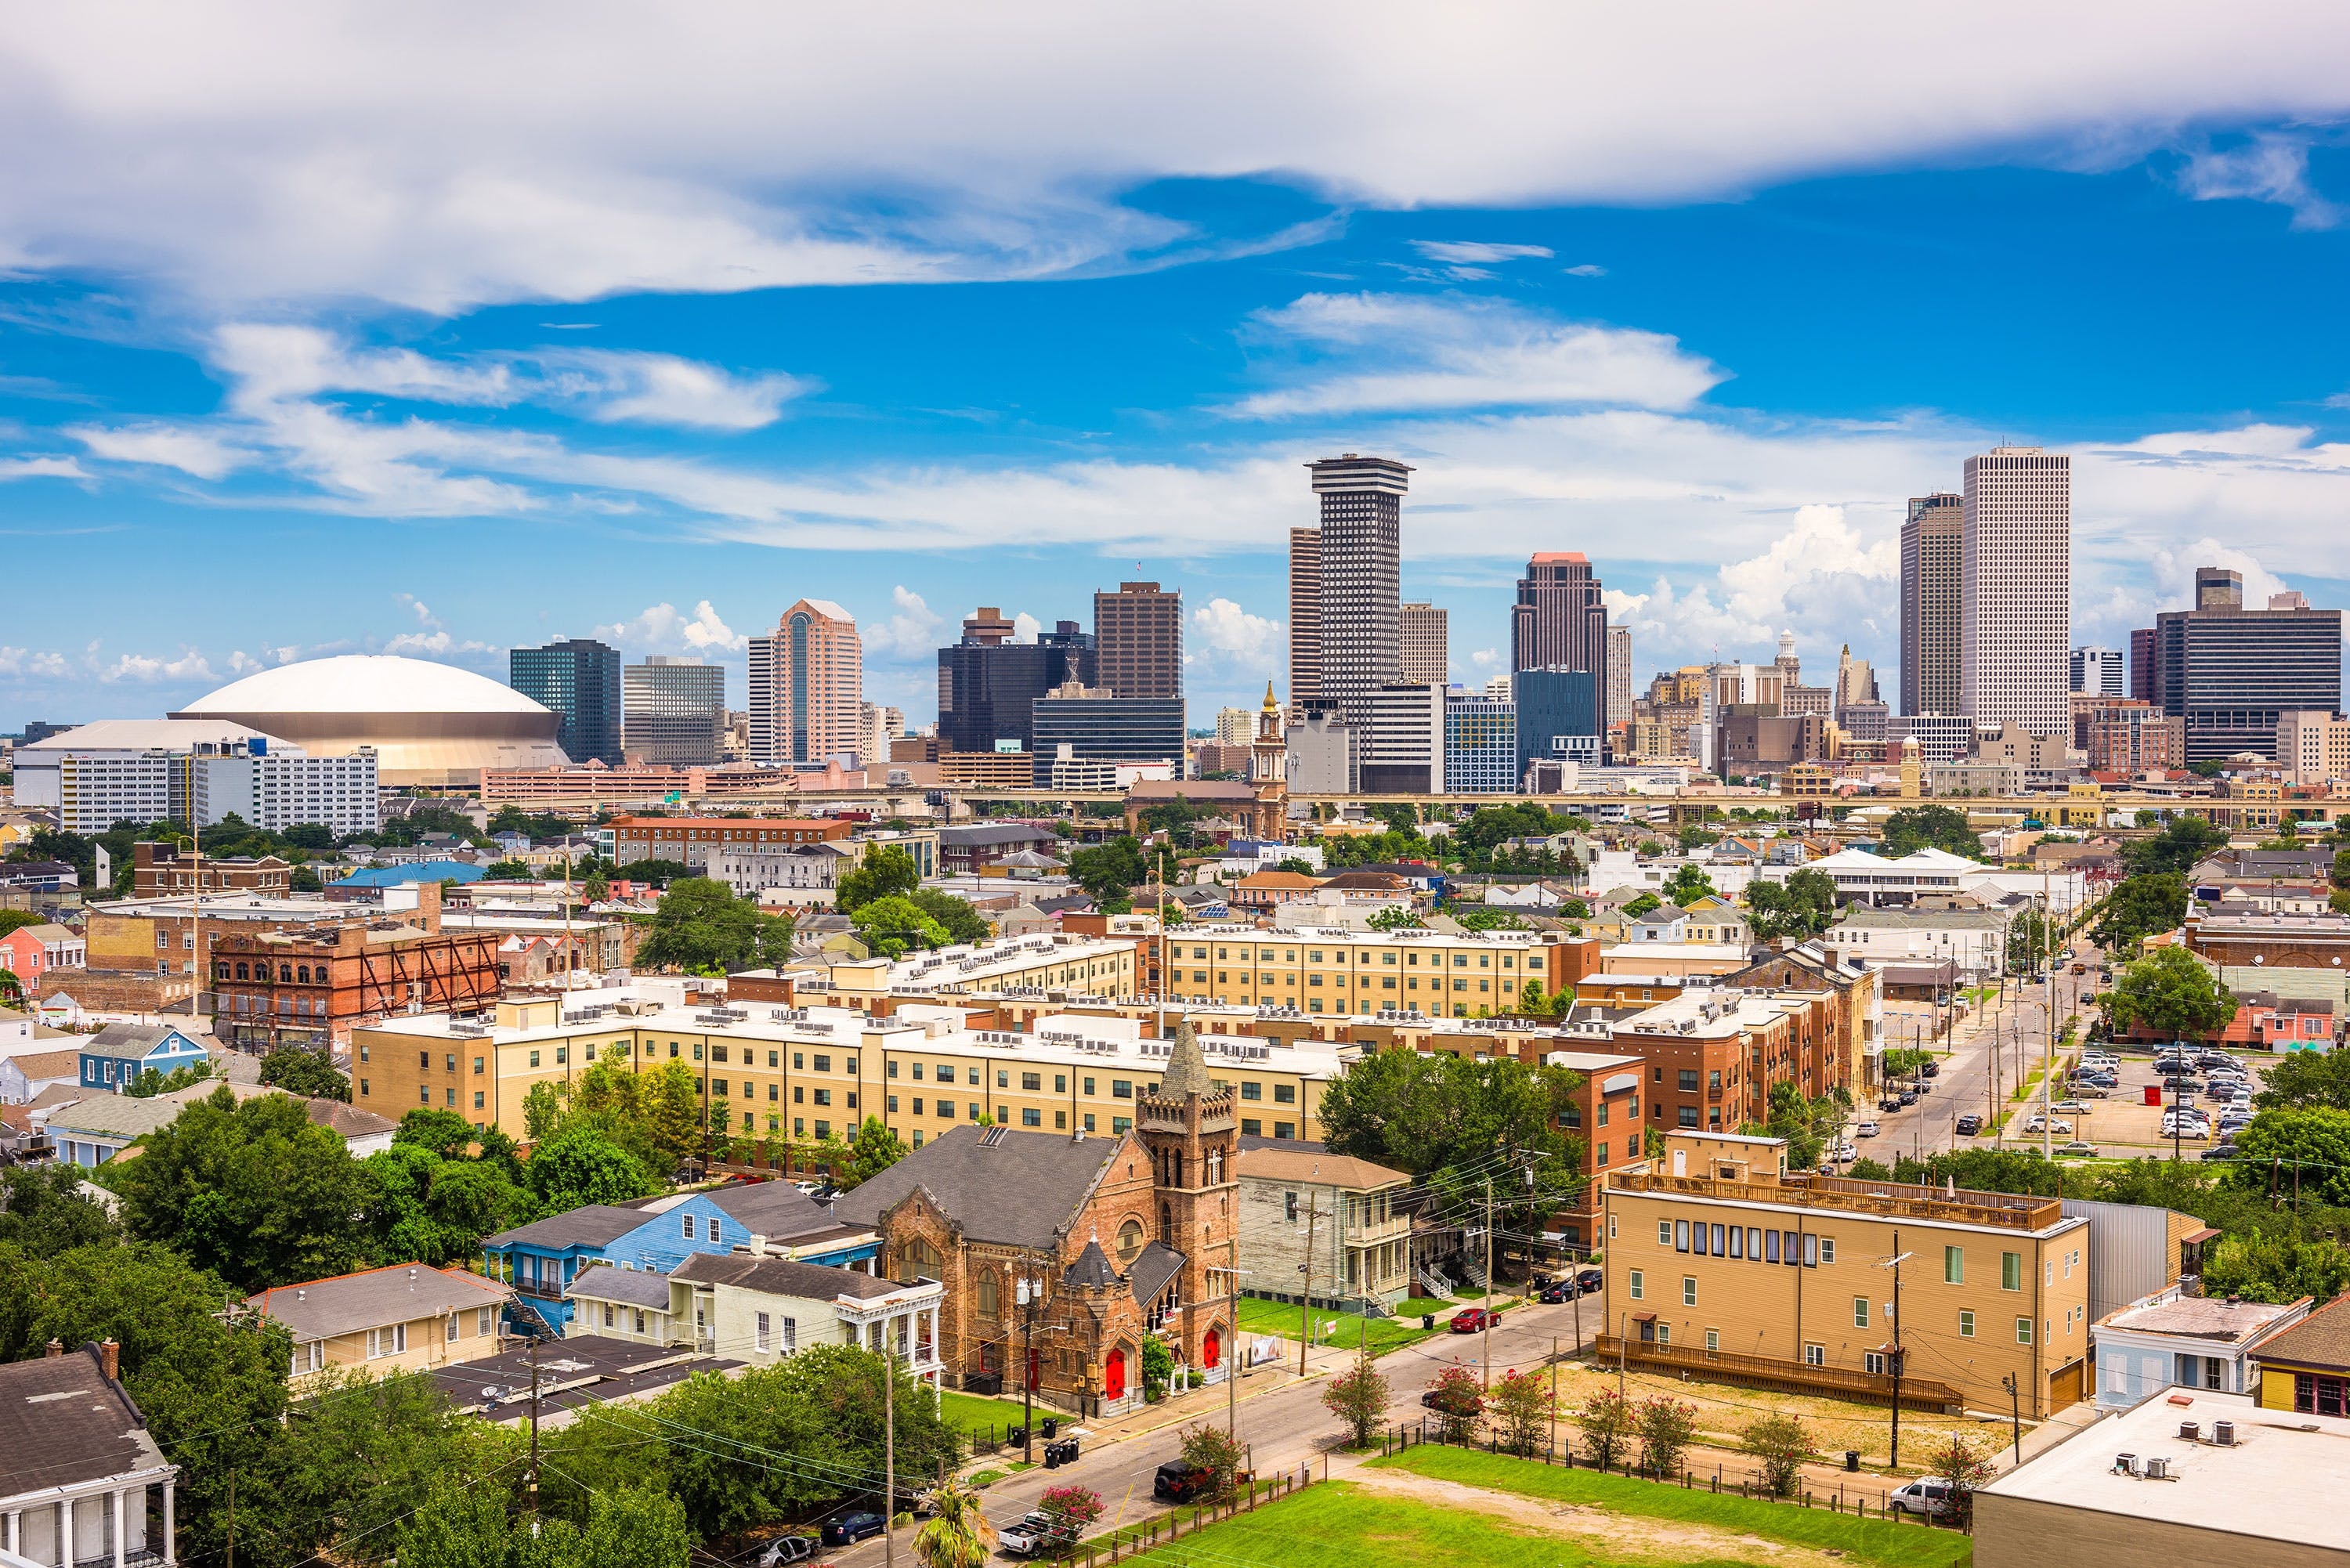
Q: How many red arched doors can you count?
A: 2